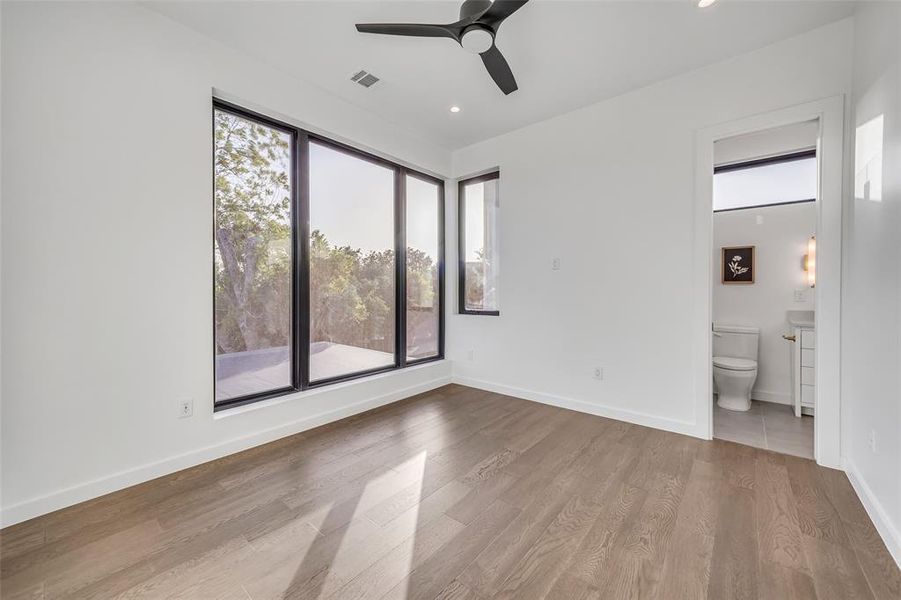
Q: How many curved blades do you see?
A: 3